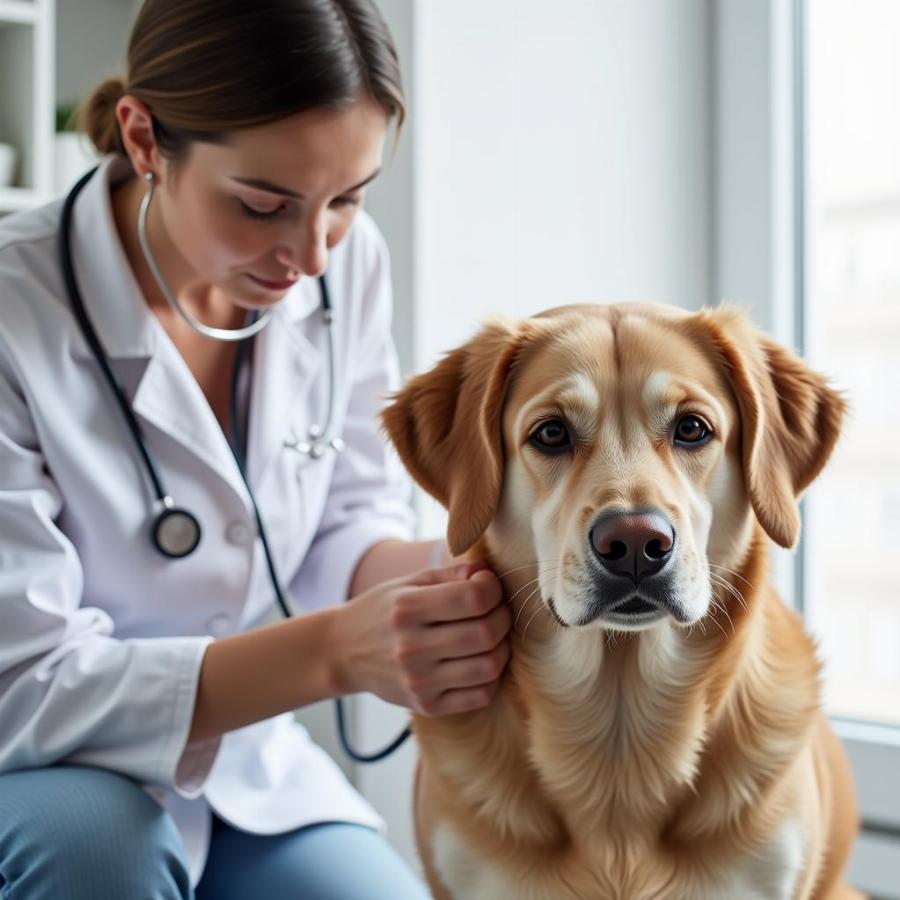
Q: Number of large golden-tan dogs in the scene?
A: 1